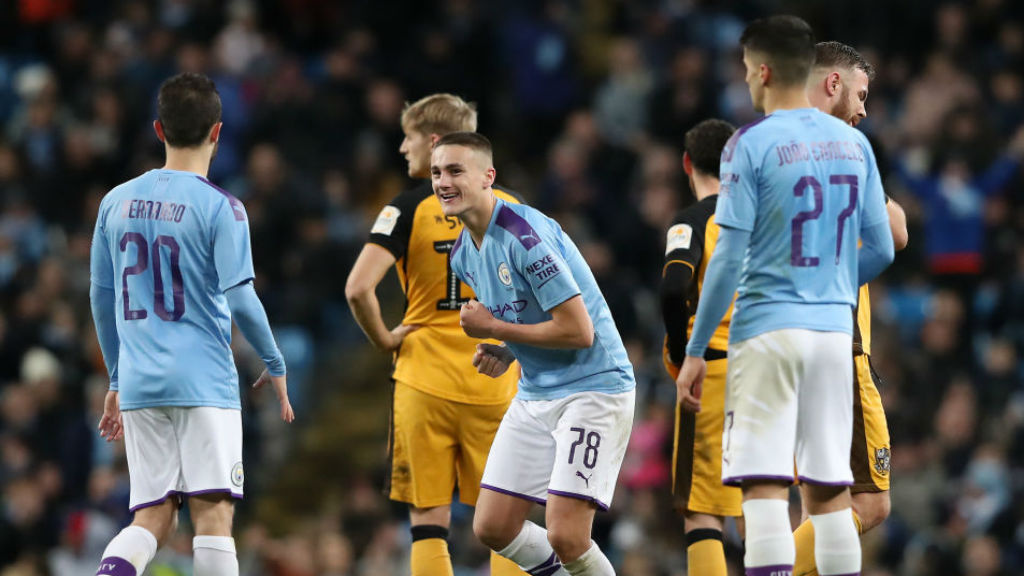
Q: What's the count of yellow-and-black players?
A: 3